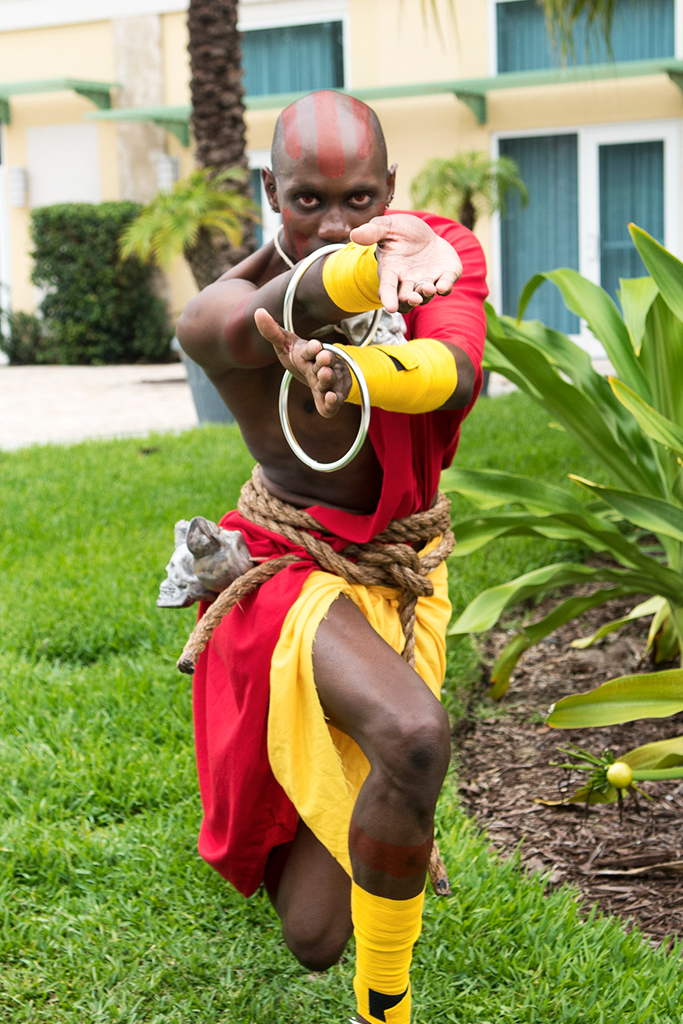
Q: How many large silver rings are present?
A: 2